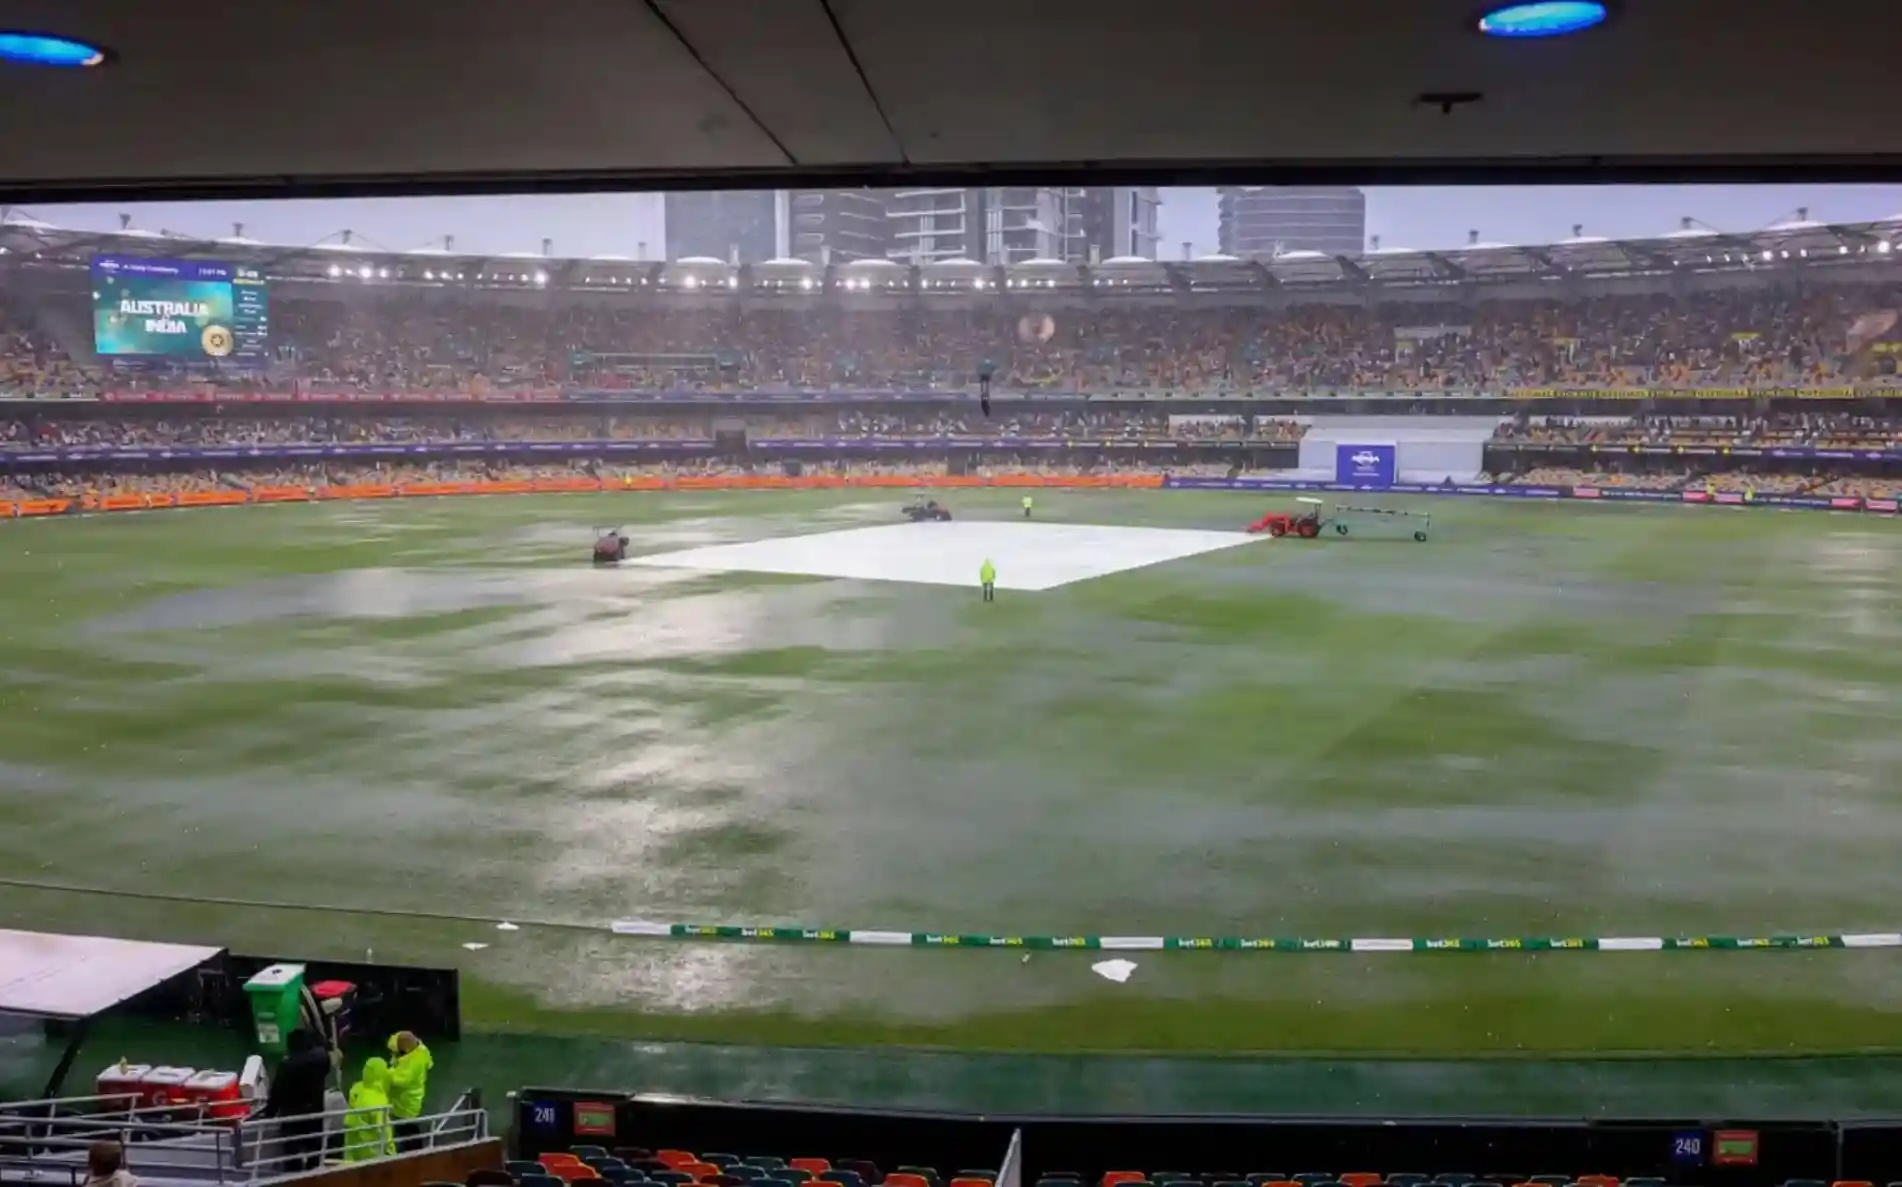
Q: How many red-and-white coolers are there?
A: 3